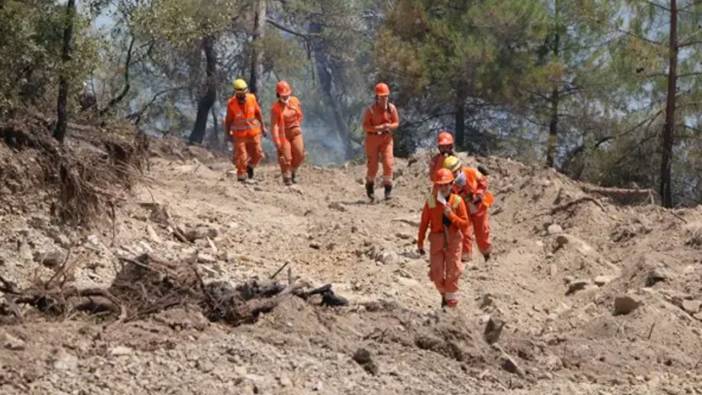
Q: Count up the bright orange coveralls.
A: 6